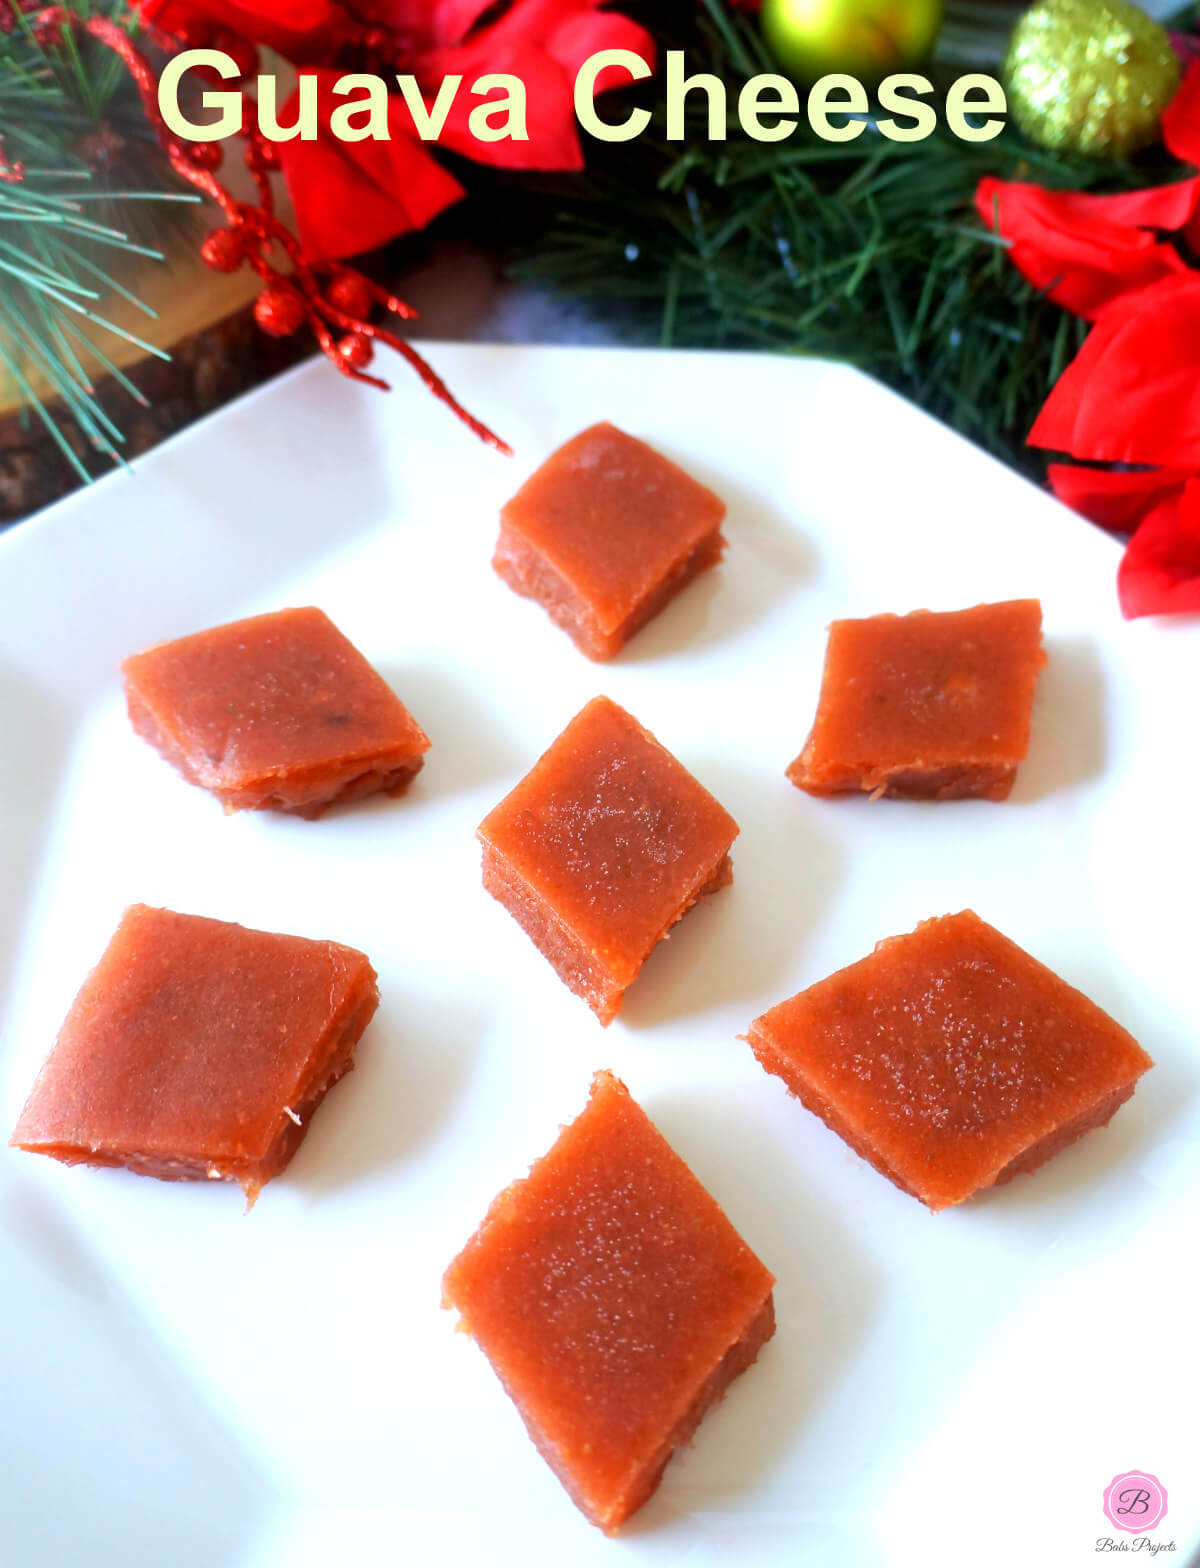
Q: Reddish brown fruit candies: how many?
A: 7